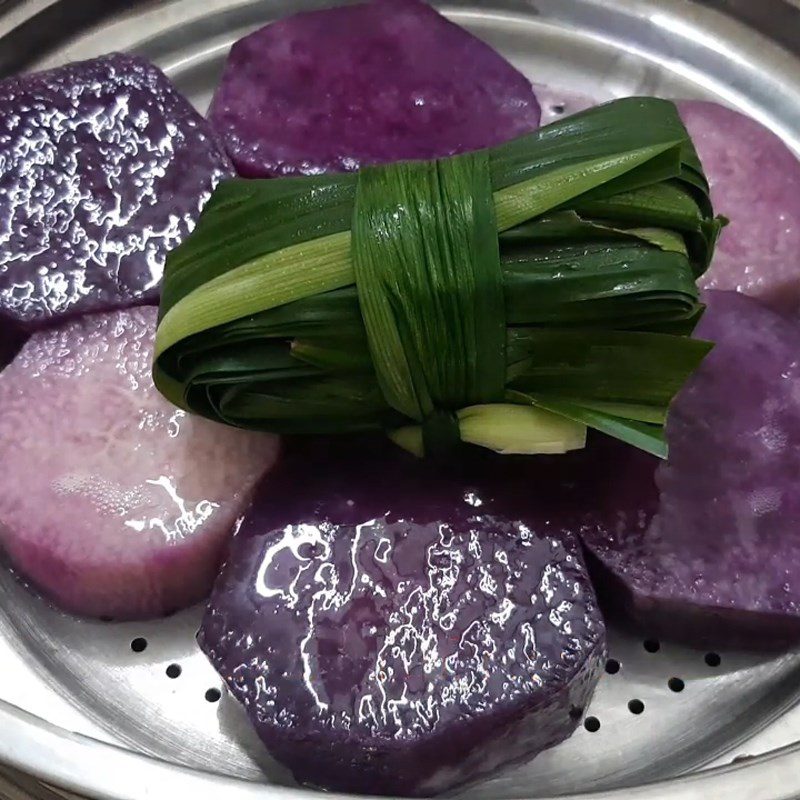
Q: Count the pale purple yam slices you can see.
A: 2